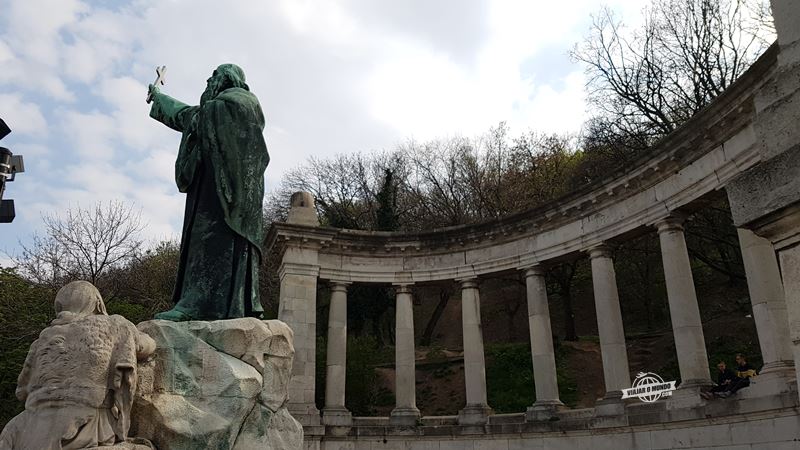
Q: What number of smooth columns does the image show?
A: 7